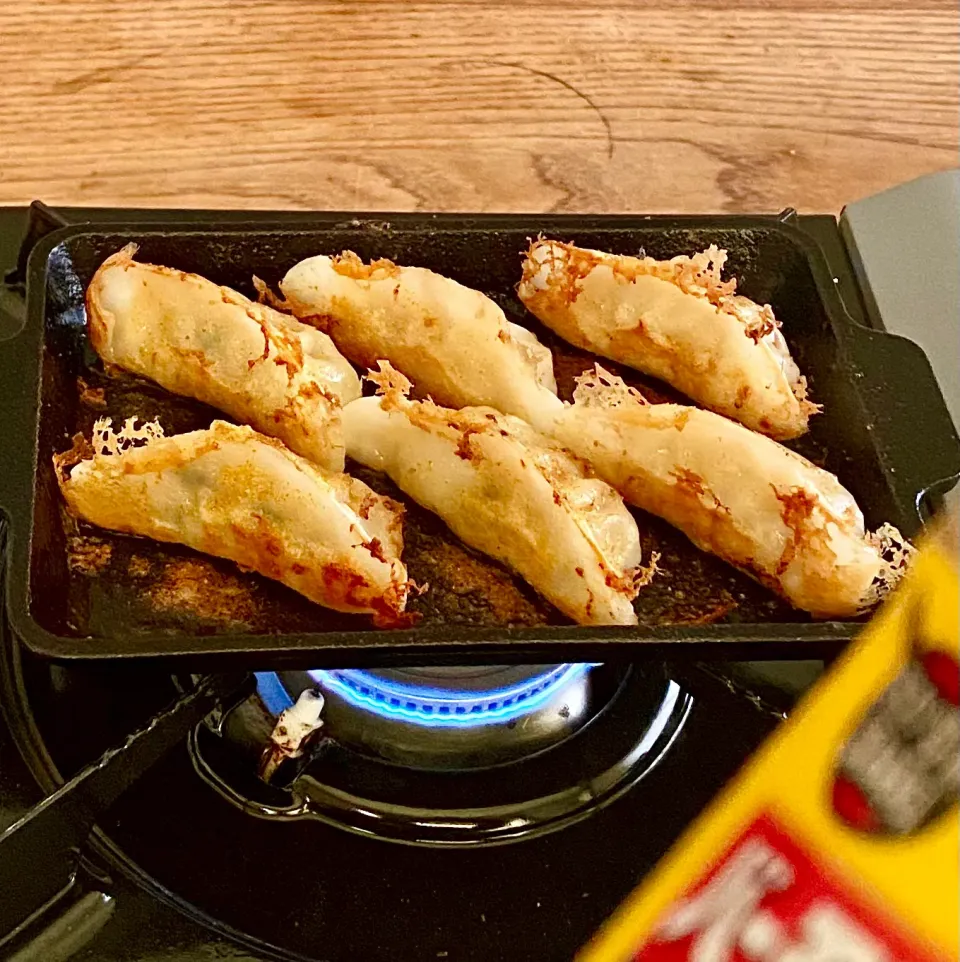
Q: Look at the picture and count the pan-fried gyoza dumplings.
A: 6